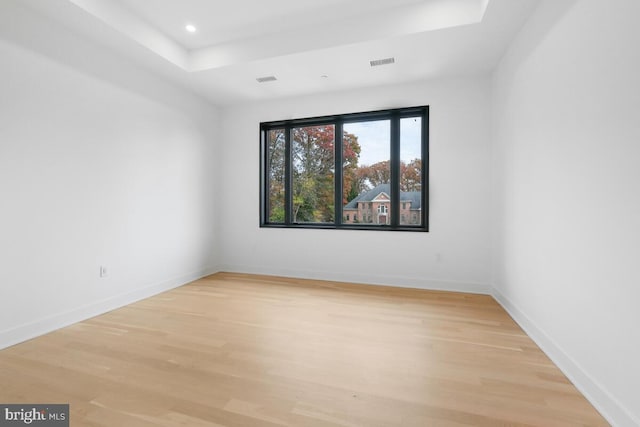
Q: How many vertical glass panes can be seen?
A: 4